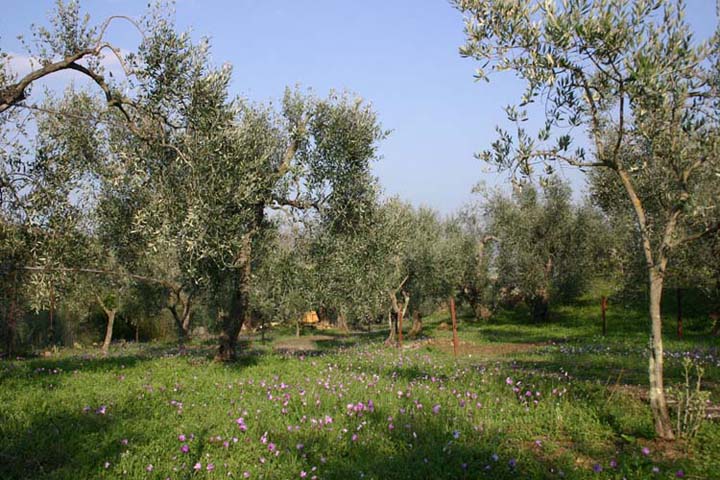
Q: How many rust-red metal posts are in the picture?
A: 4